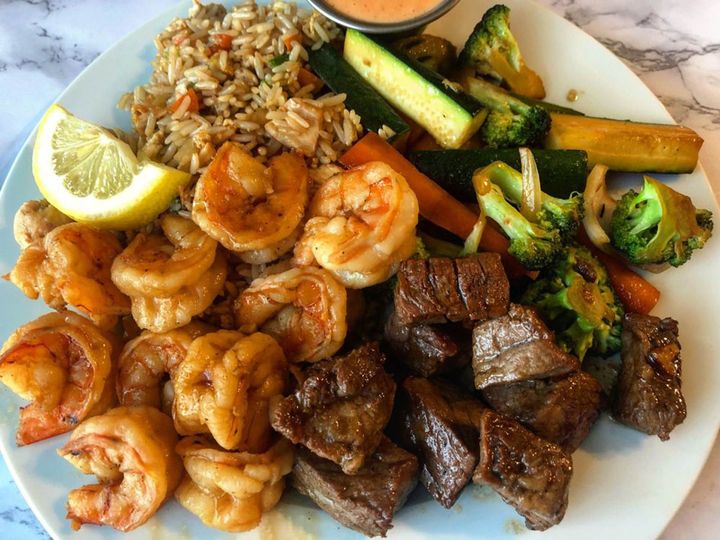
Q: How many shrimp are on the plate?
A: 10